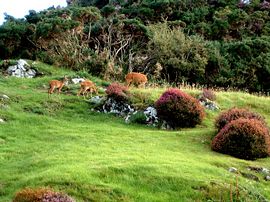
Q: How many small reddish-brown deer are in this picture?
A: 3